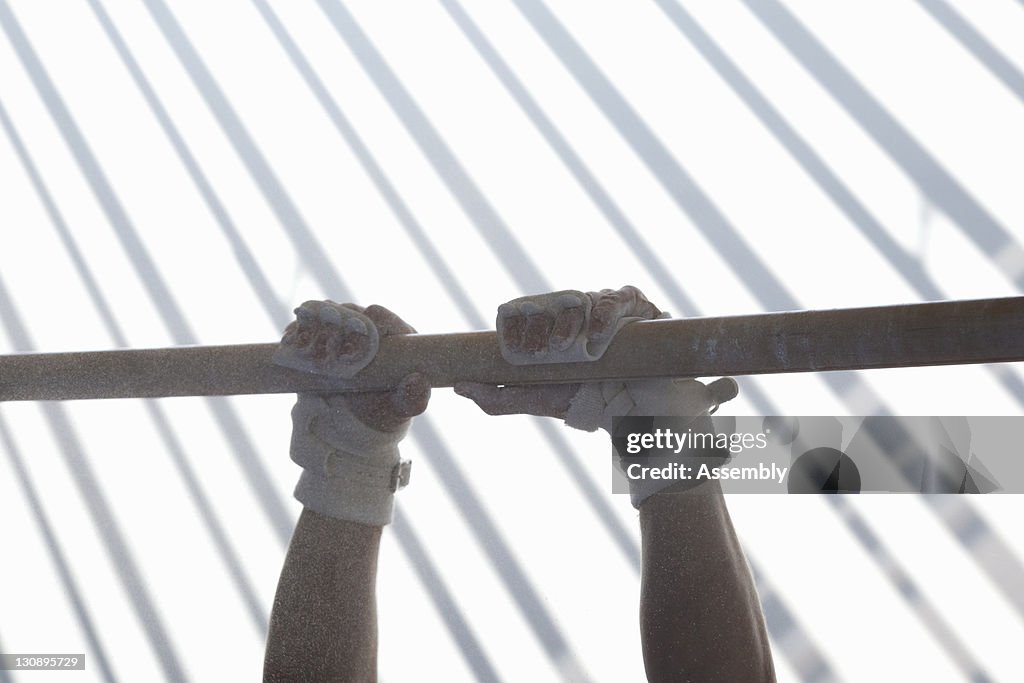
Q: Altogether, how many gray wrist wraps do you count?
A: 2